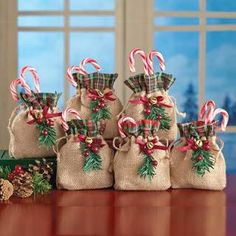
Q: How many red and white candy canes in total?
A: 10